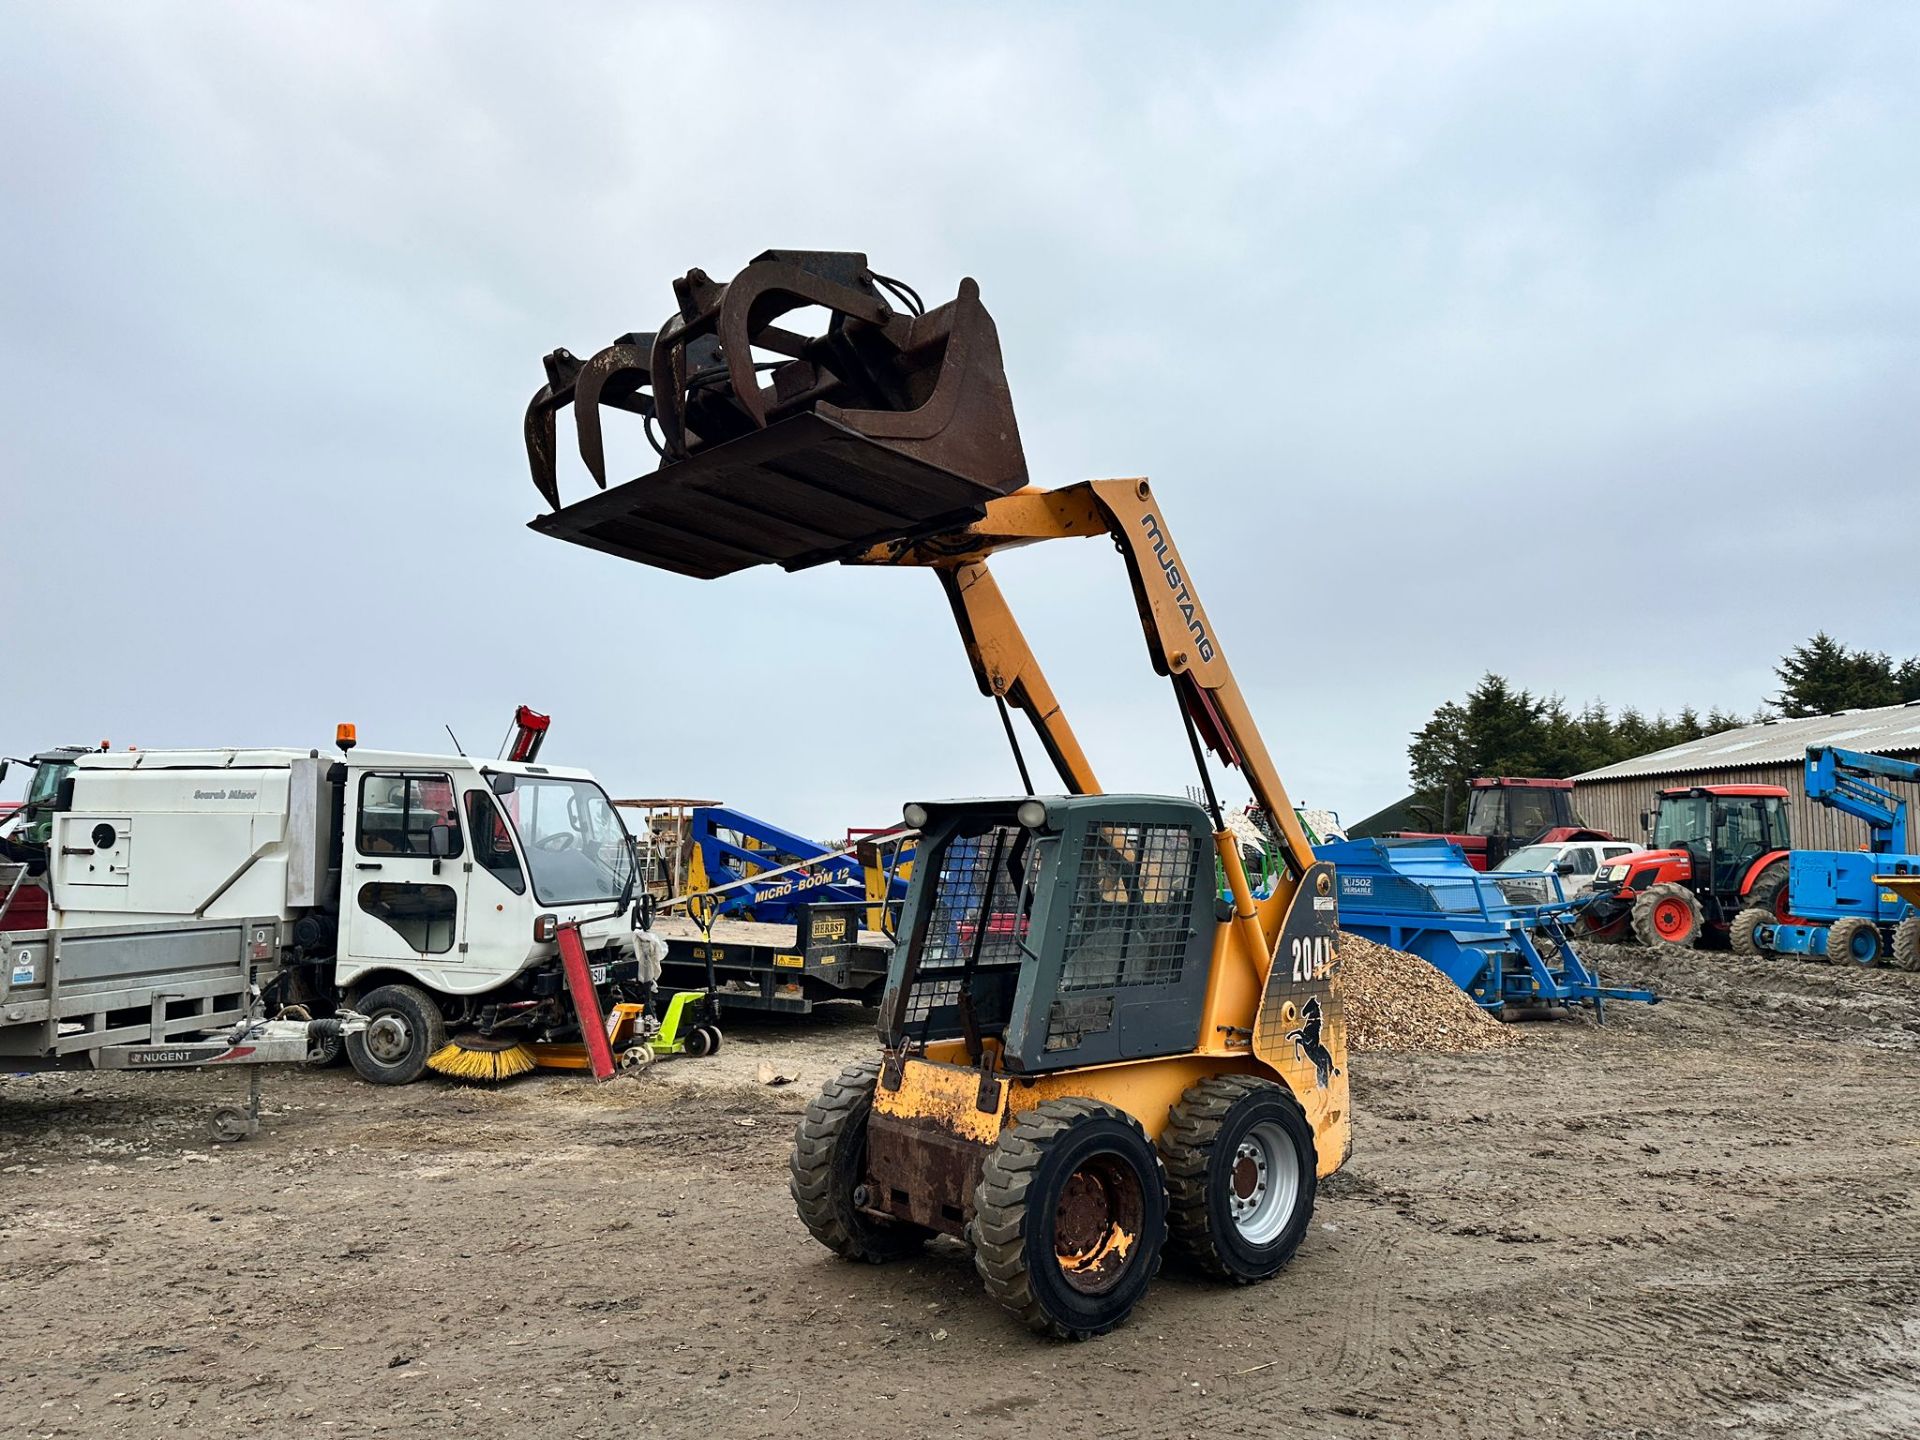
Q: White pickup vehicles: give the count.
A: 1